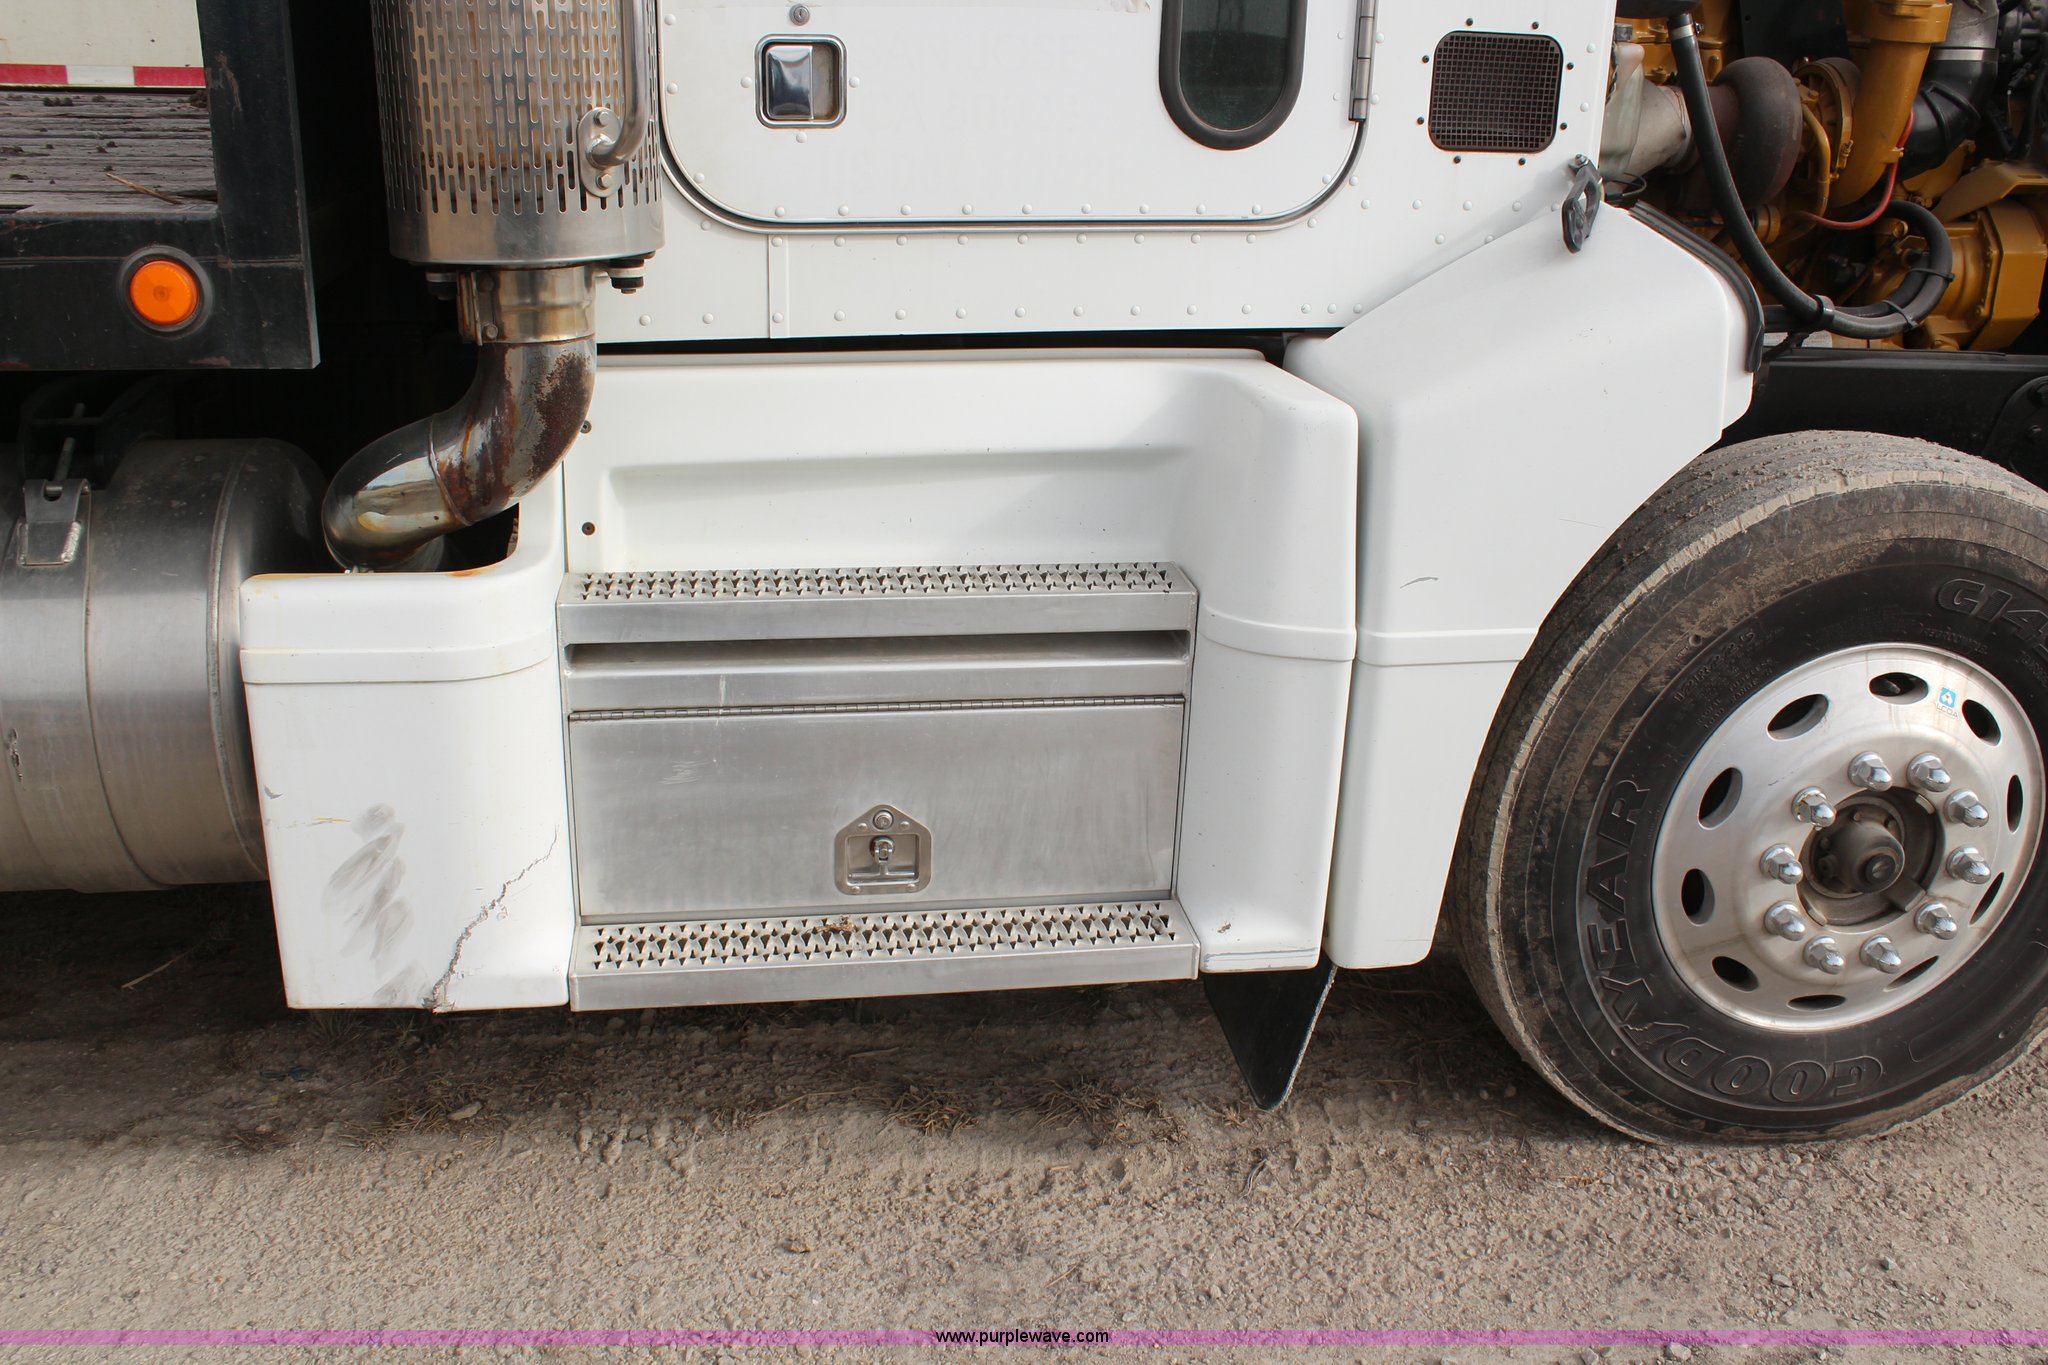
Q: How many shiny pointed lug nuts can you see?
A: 10